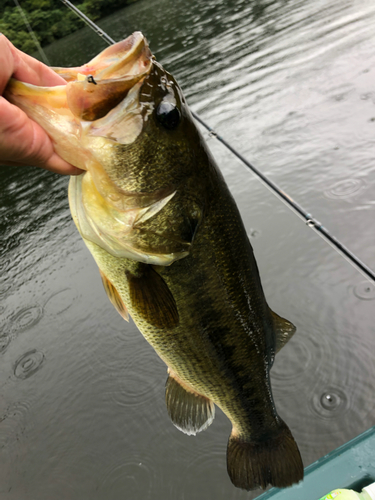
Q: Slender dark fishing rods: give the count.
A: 1